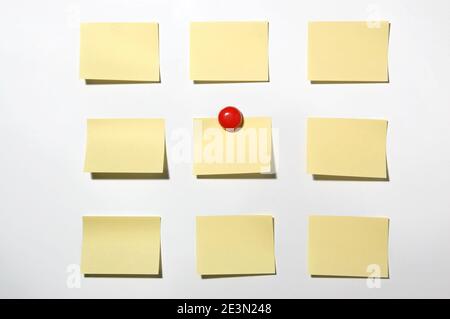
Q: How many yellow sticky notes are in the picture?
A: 9